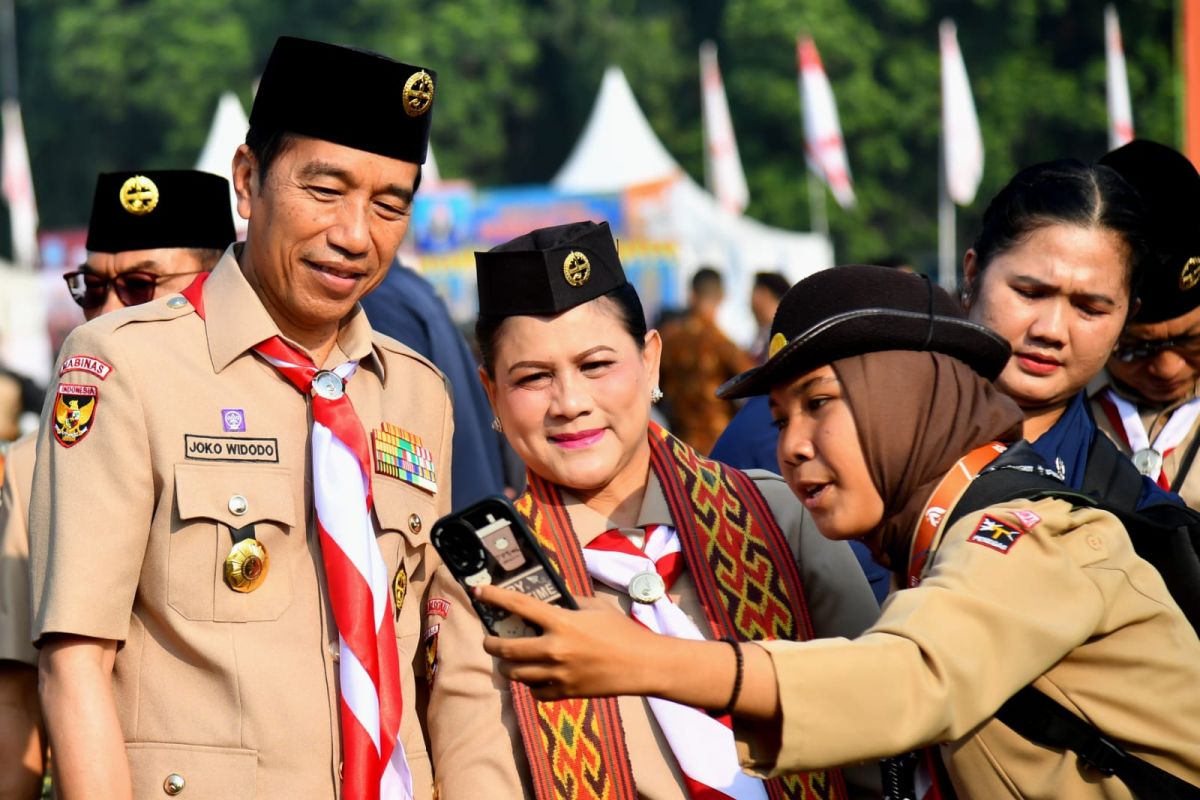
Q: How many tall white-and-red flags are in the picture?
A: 5